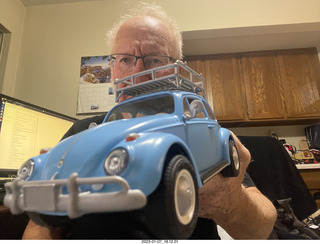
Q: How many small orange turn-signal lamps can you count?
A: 2